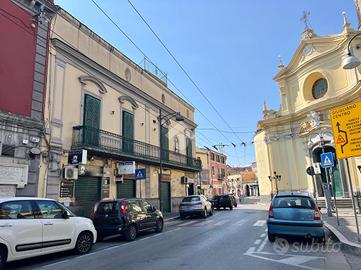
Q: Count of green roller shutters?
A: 3